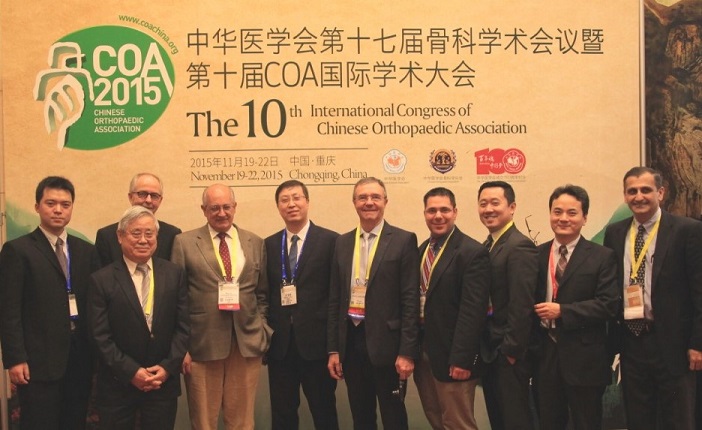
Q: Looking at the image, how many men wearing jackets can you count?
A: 10